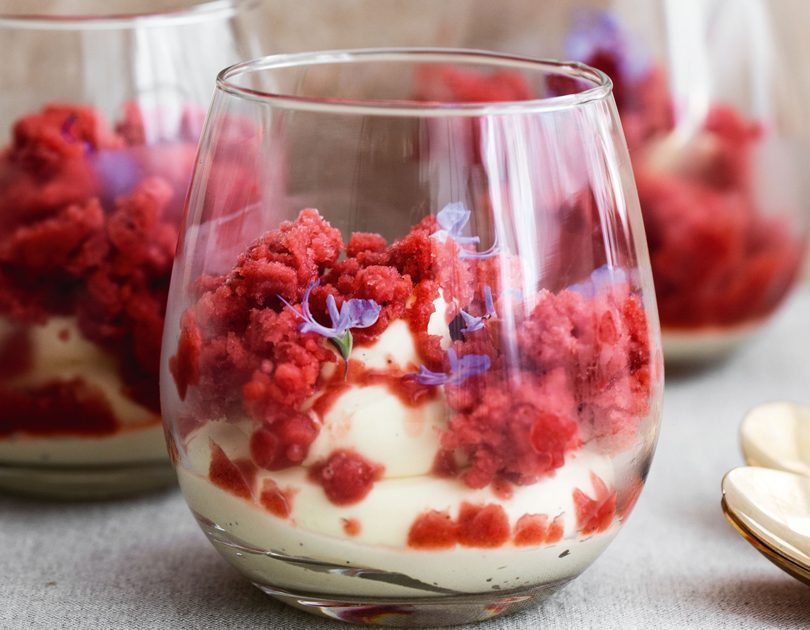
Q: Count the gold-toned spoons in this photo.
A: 2